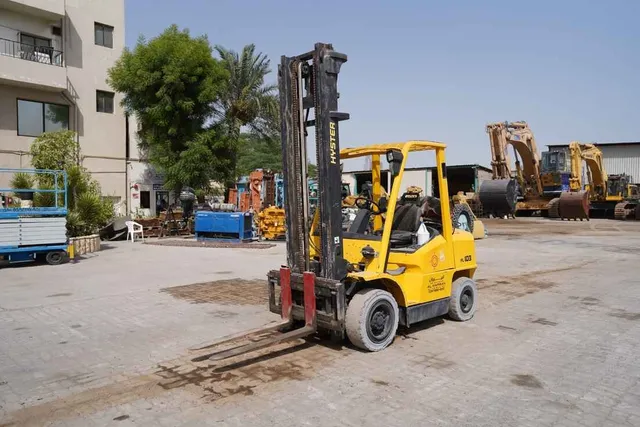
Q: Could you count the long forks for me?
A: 2